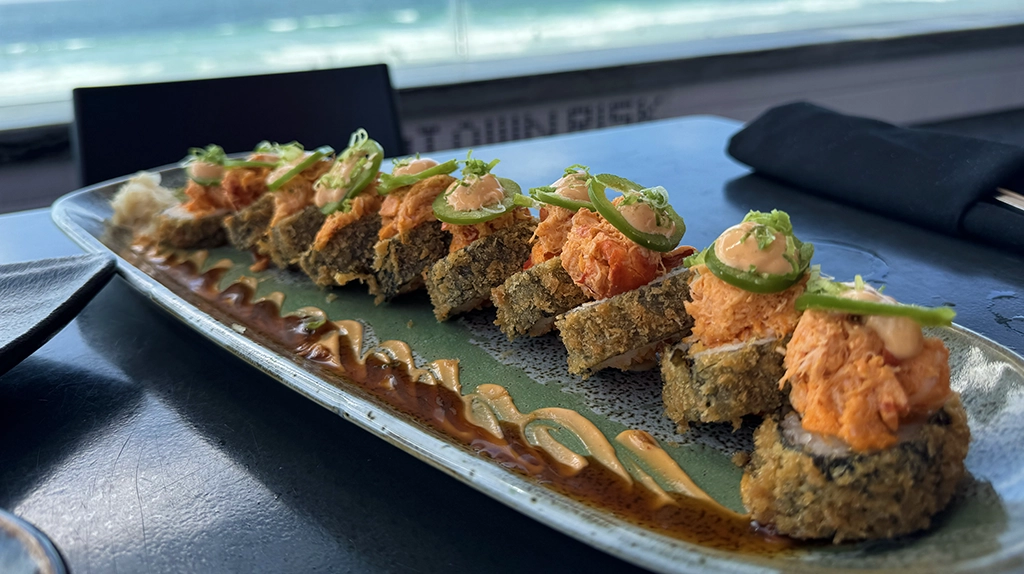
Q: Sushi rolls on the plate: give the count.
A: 10